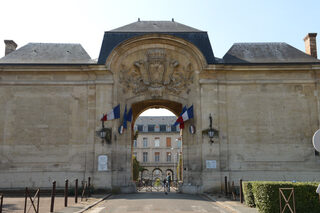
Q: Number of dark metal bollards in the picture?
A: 6